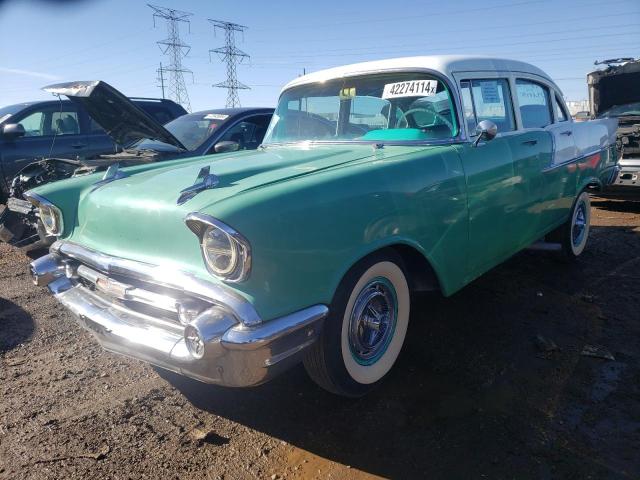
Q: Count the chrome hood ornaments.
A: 2